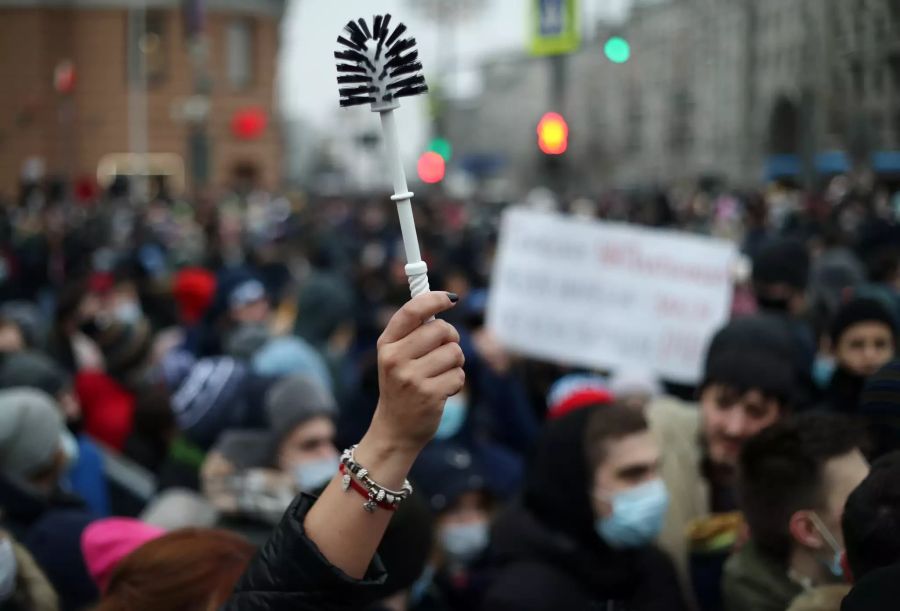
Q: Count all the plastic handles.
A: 1